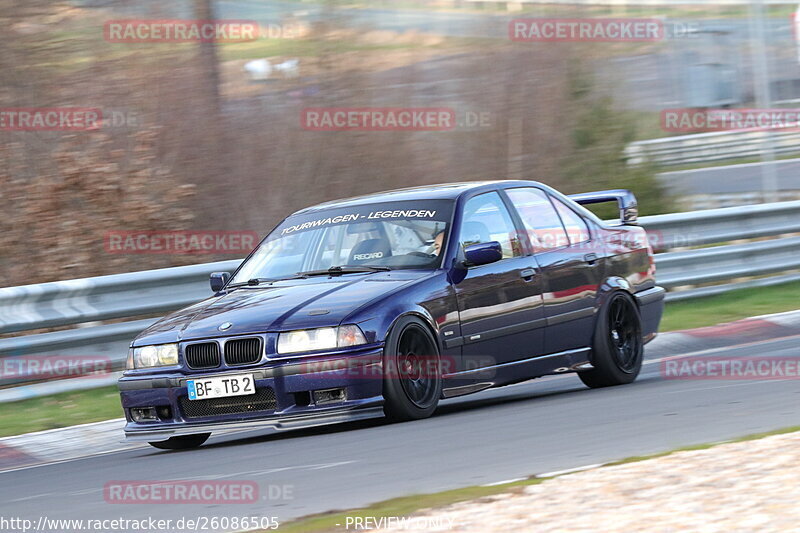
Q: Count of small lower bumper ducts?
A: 2